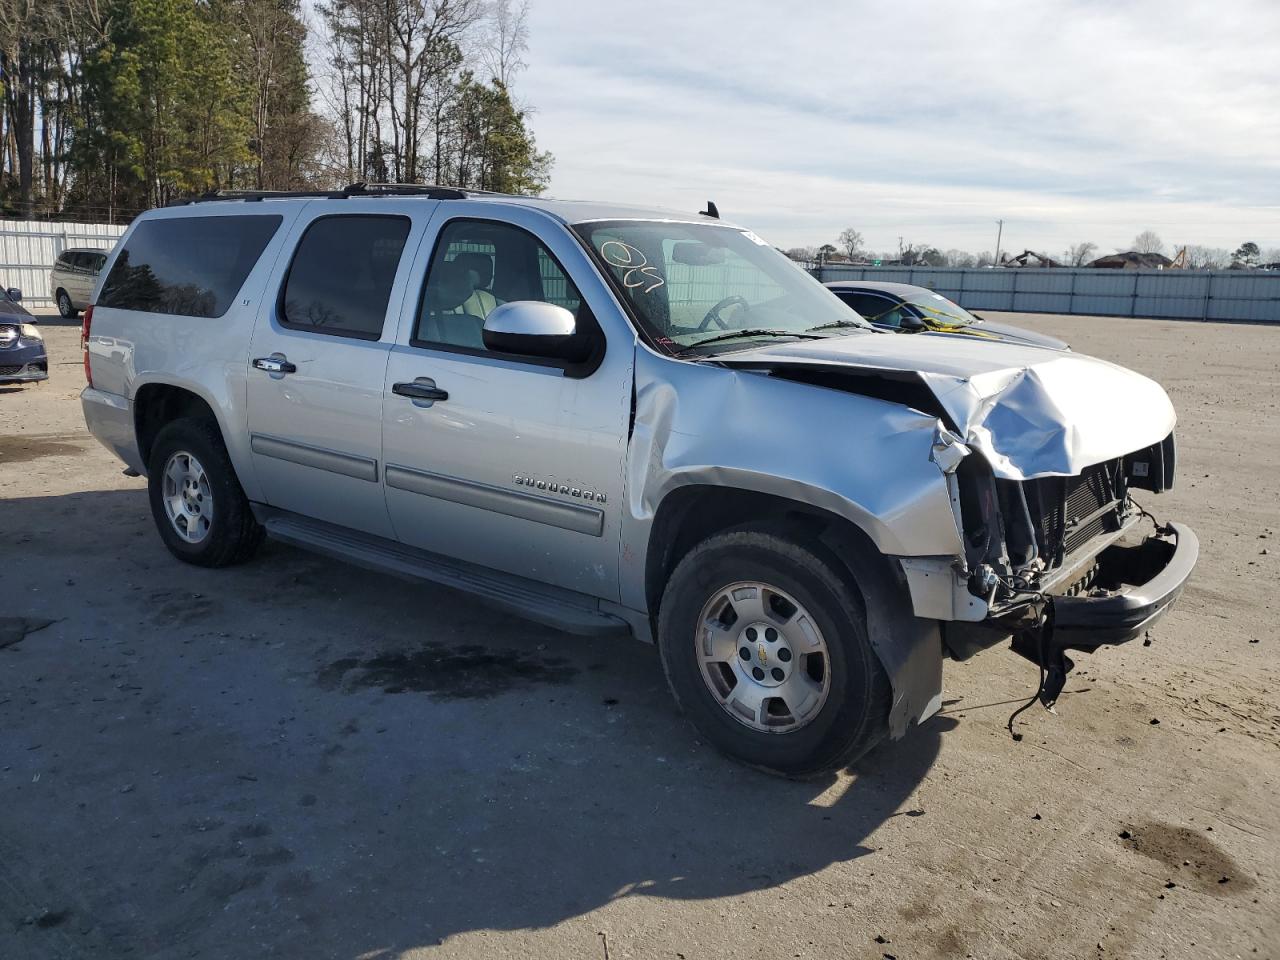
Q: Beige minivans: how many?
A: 1